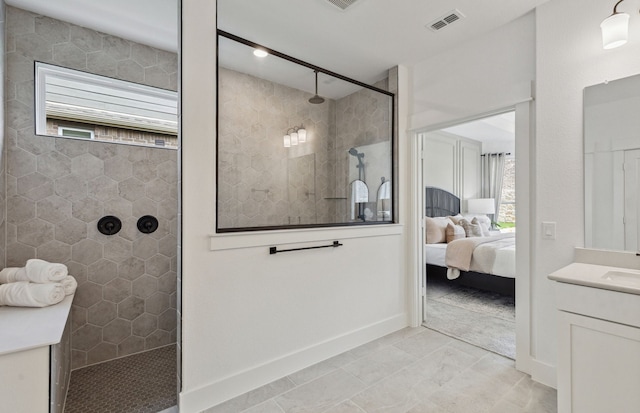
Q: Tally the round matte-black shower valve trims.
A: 2